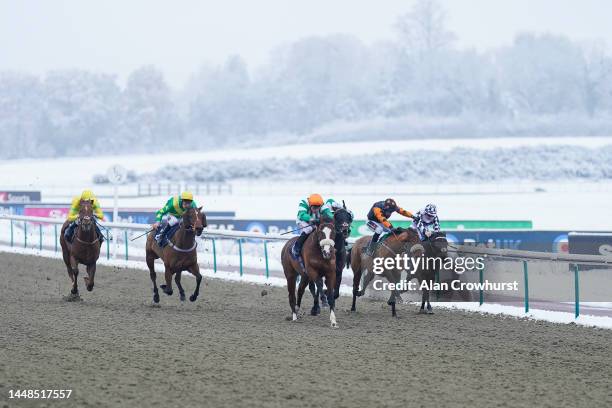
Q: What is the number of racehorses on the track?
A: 6